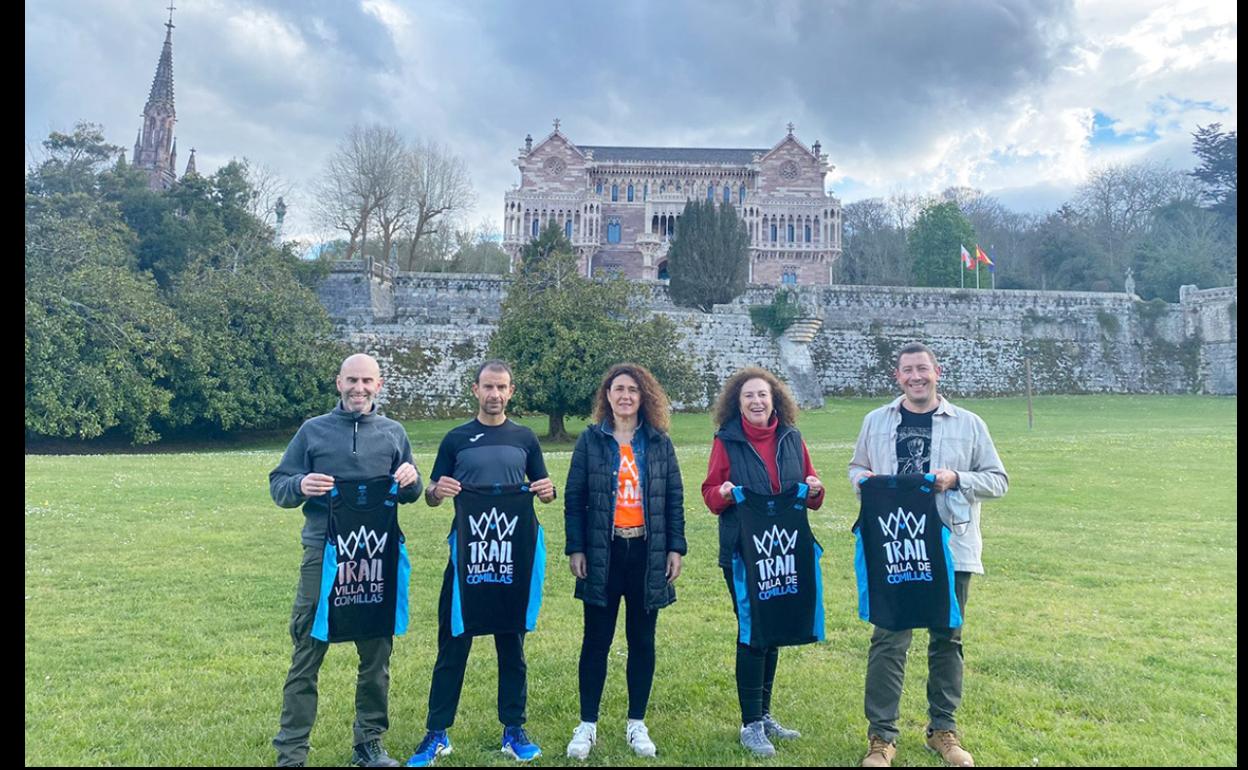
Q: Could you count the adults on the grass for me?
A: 5